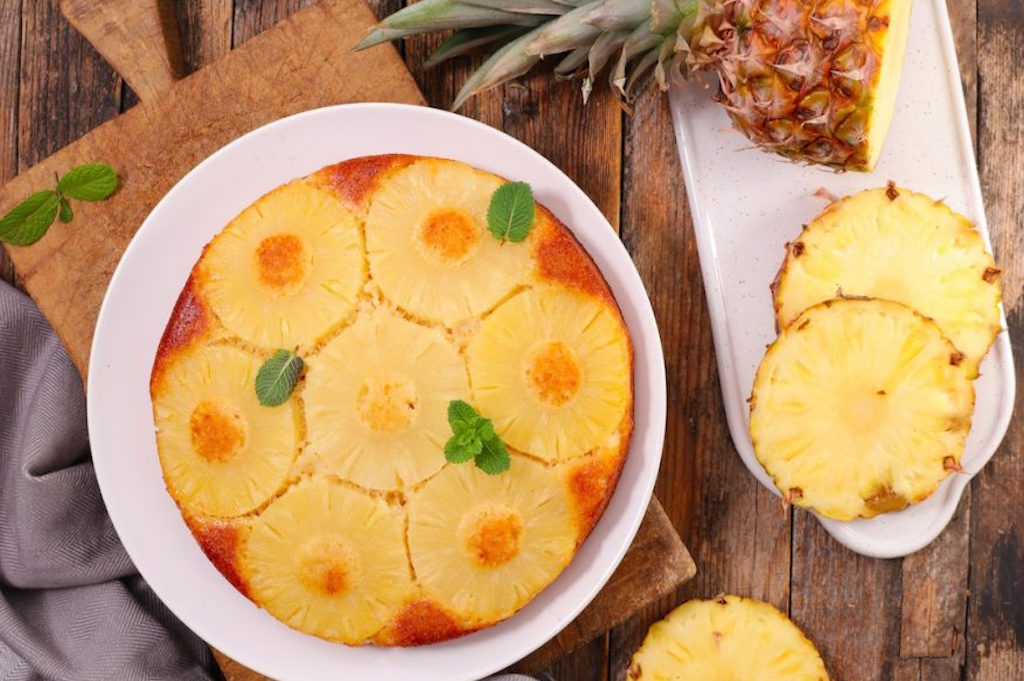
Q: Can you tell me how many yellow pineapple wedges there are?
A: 10